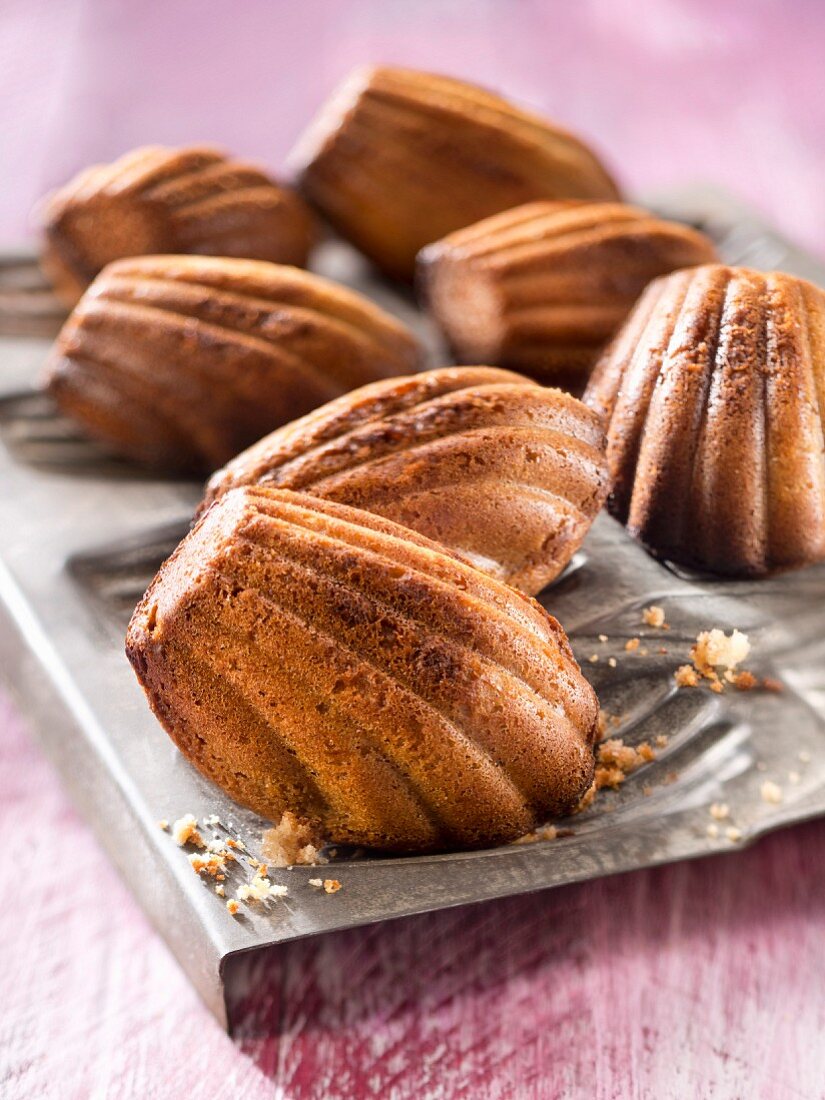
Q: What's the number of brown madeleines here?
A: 7